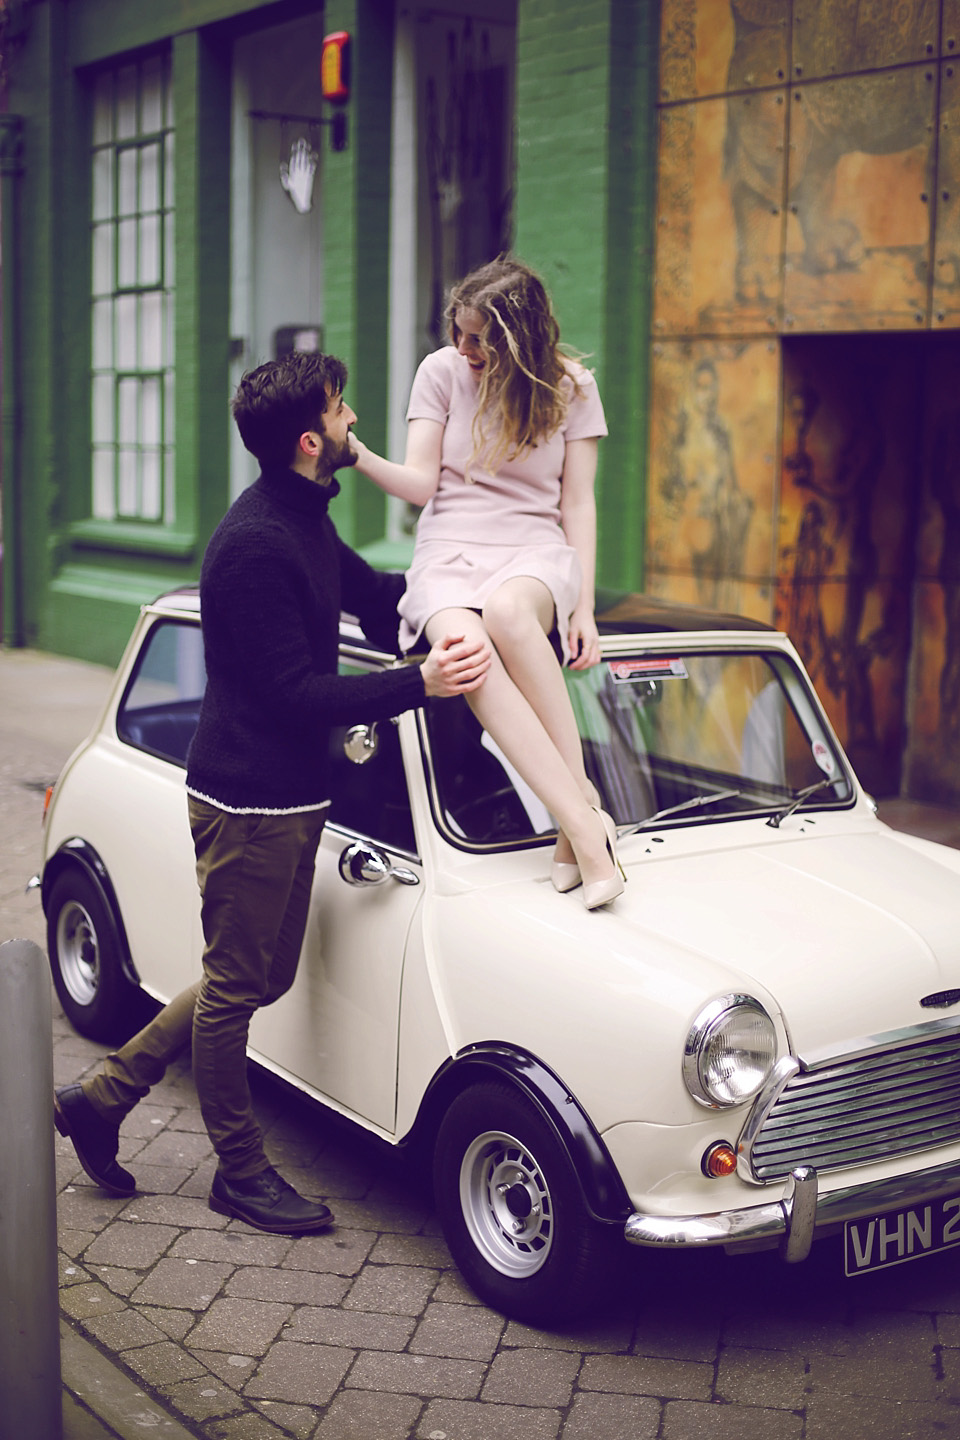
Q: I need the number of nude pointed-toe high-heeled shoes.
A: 2